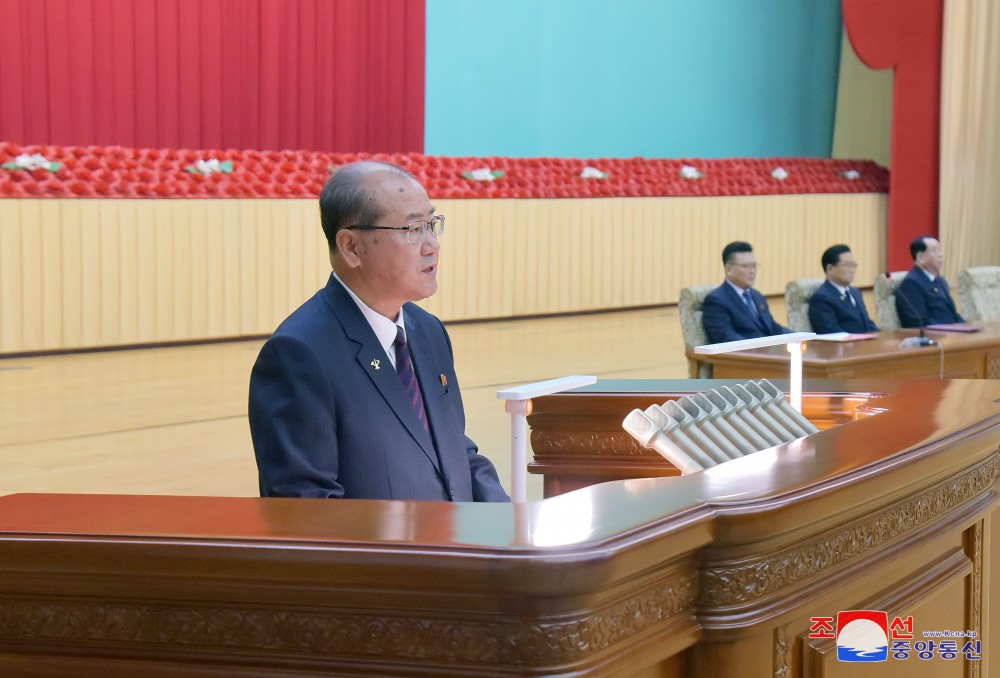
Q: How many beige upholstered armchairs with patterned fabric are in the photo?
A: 4